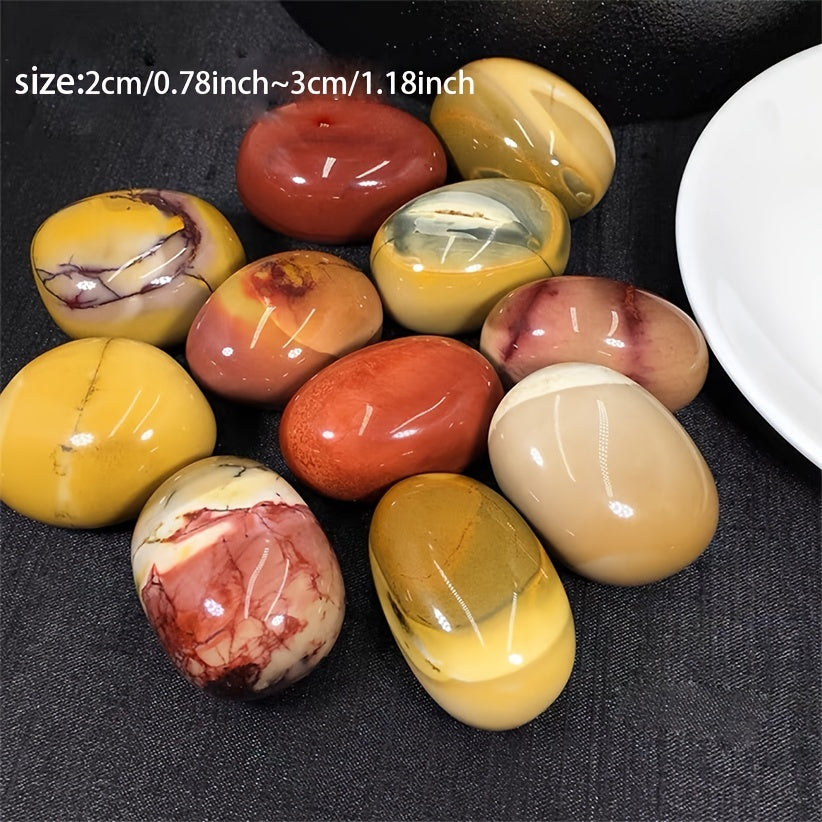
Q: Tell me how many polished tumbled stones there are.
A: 11